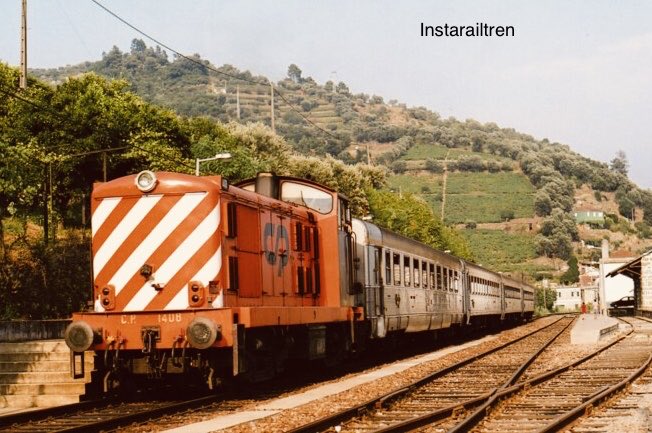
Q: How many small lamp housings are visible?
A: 2